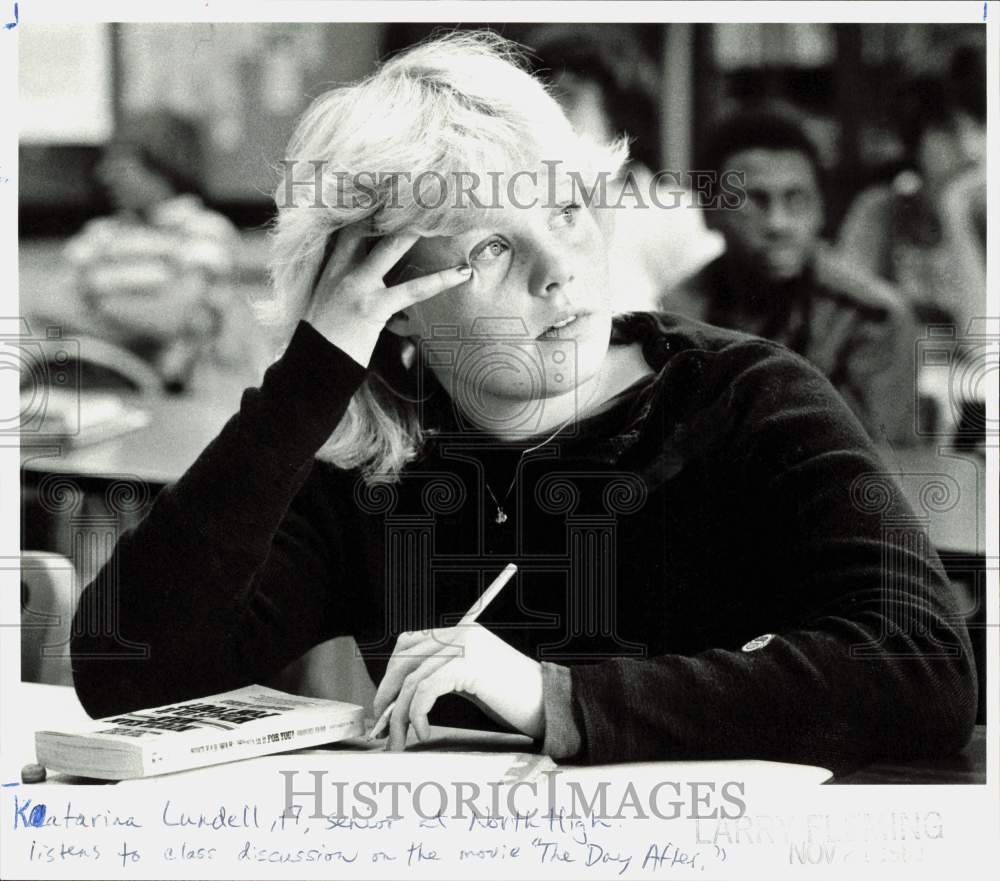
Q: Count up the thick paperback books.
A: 1